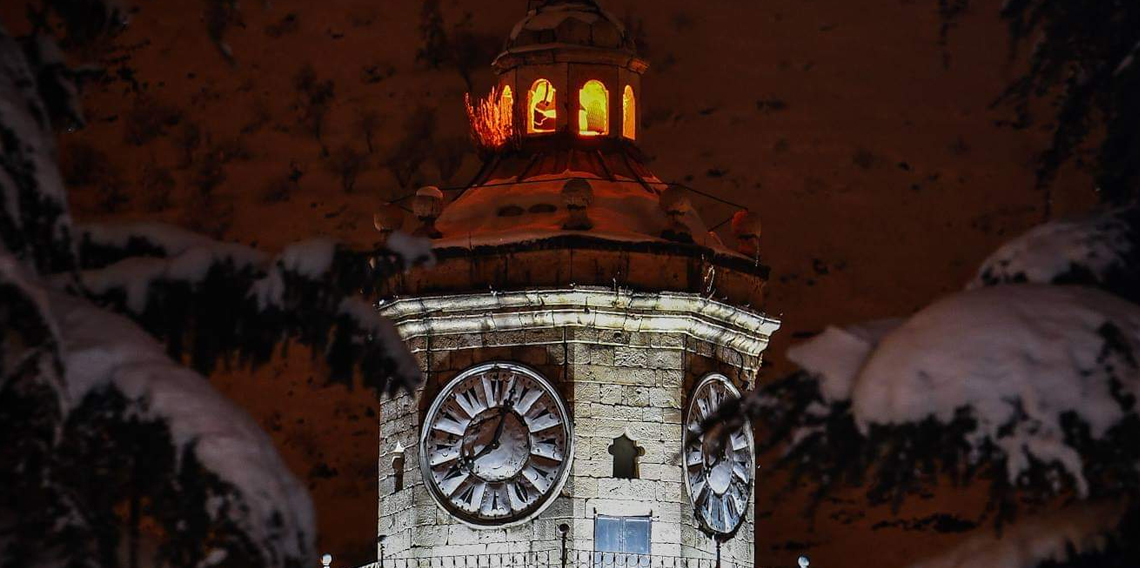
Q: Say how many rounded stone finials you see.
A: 5